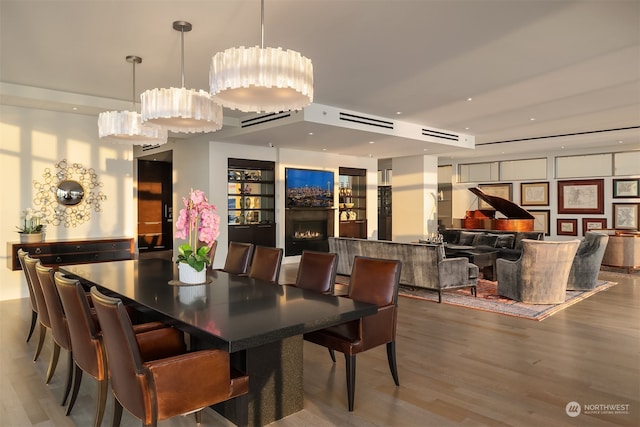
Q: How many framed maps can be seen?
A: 8